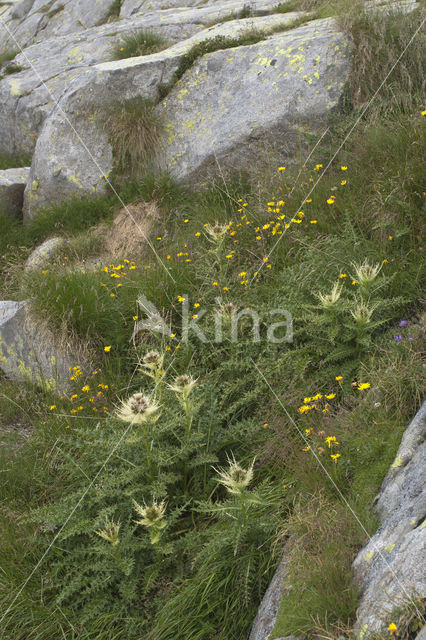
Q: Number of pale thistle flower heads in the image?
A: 11